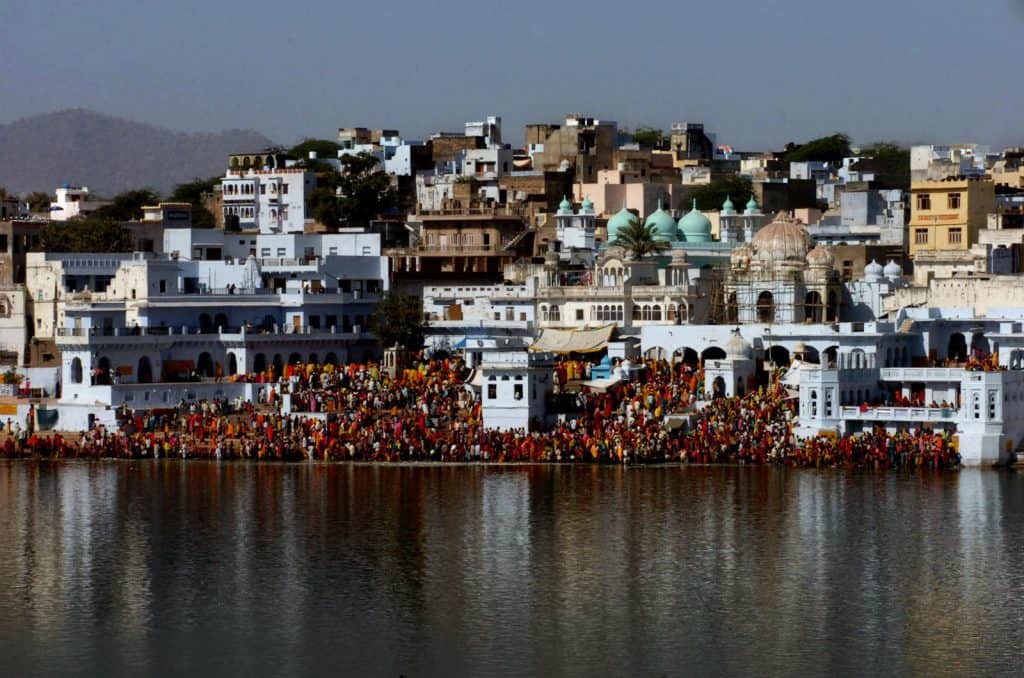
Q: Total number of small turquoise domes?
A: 4